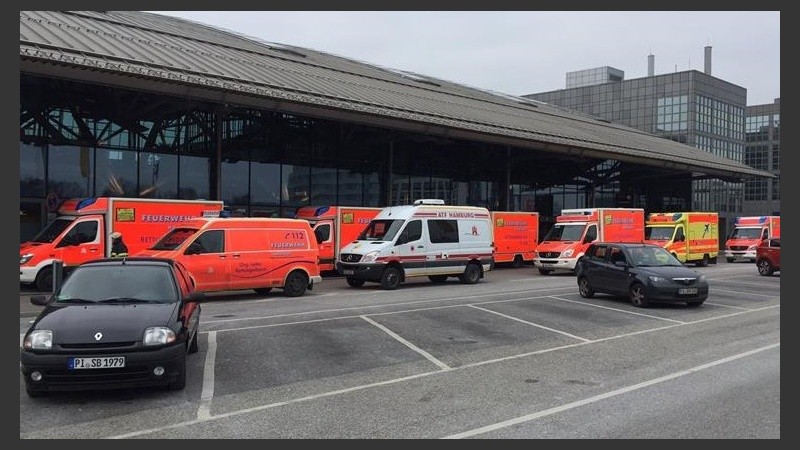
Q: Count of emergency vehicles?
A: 8